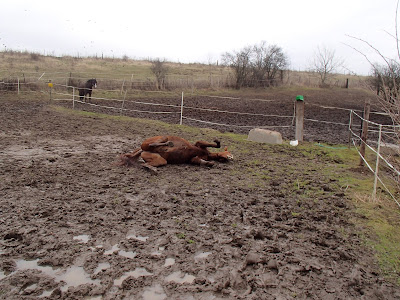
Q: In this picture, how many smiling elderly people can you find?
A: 0